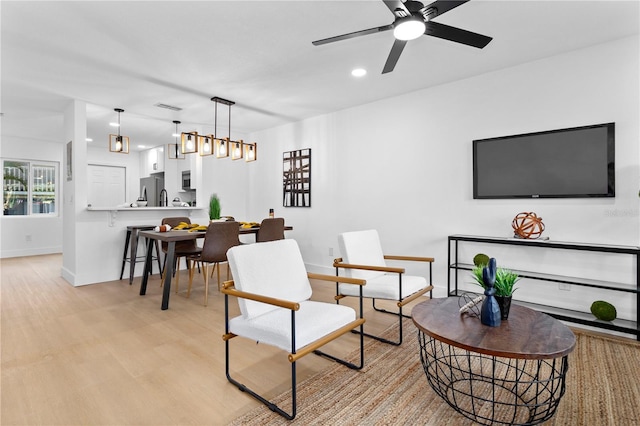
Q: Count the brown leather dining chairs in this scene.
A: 4